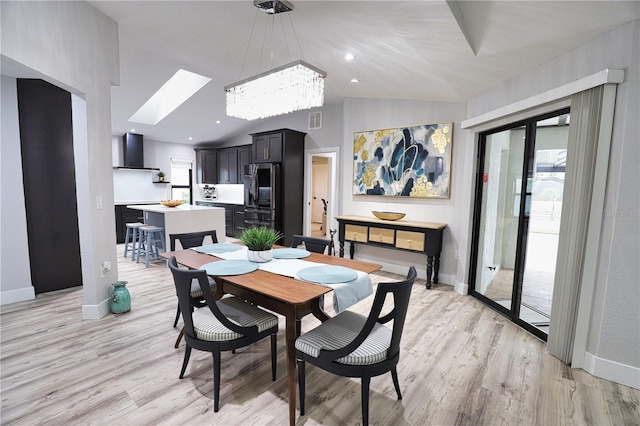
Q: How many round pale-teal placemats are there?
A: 4